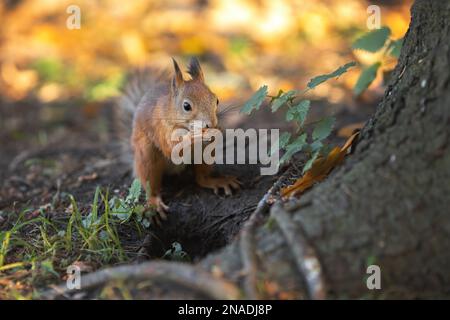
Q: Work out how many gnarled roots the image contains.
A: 3